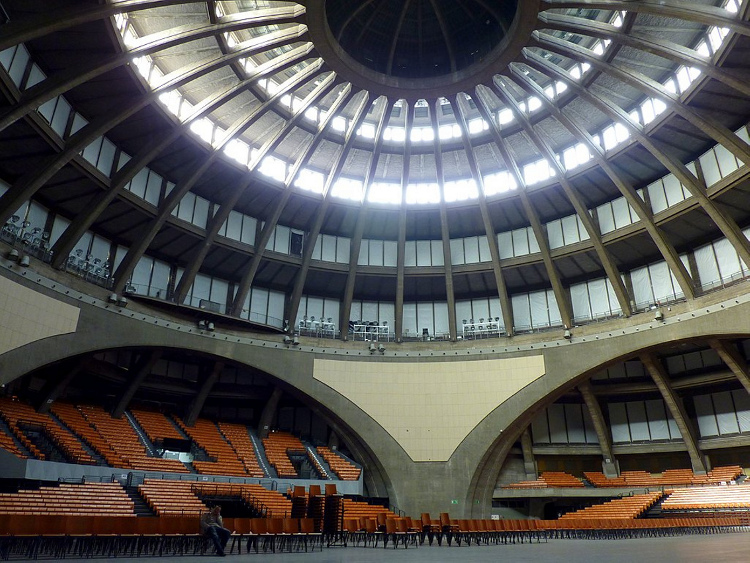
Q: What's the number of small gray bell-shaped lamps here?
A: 12